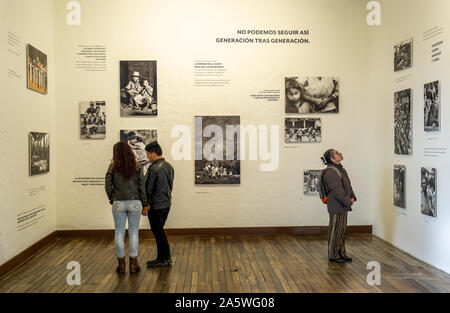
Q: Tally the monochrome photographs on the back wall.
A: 7